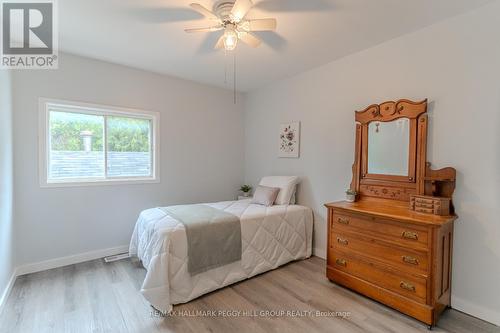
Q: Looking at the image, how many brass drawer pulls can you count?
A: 6